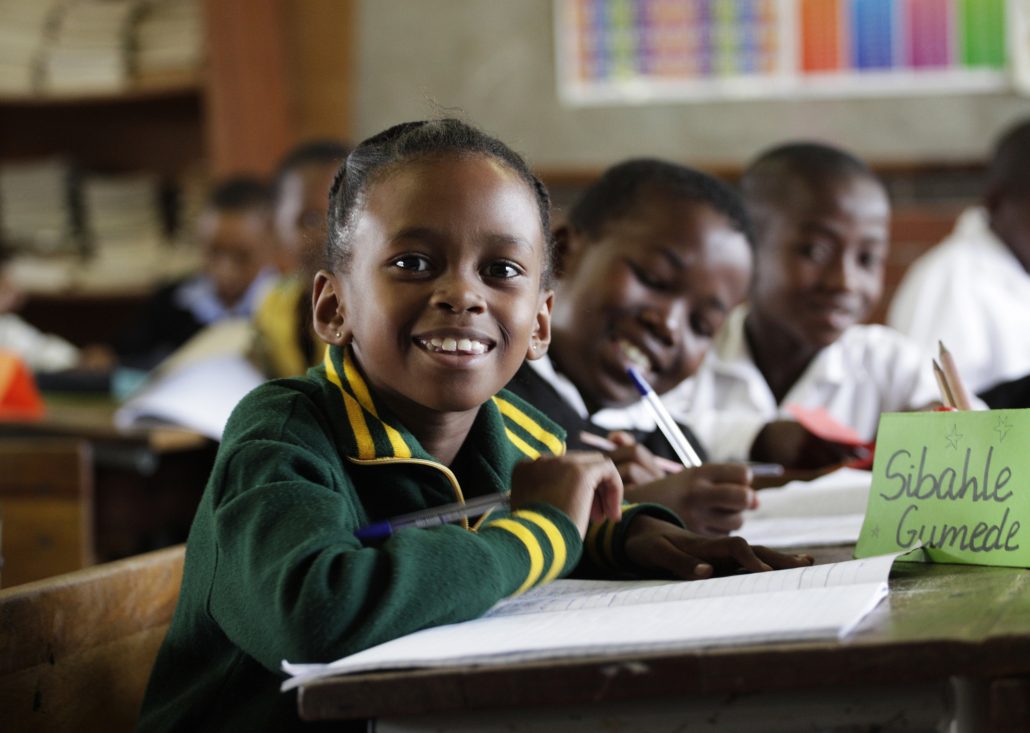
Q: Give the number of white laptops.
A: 0